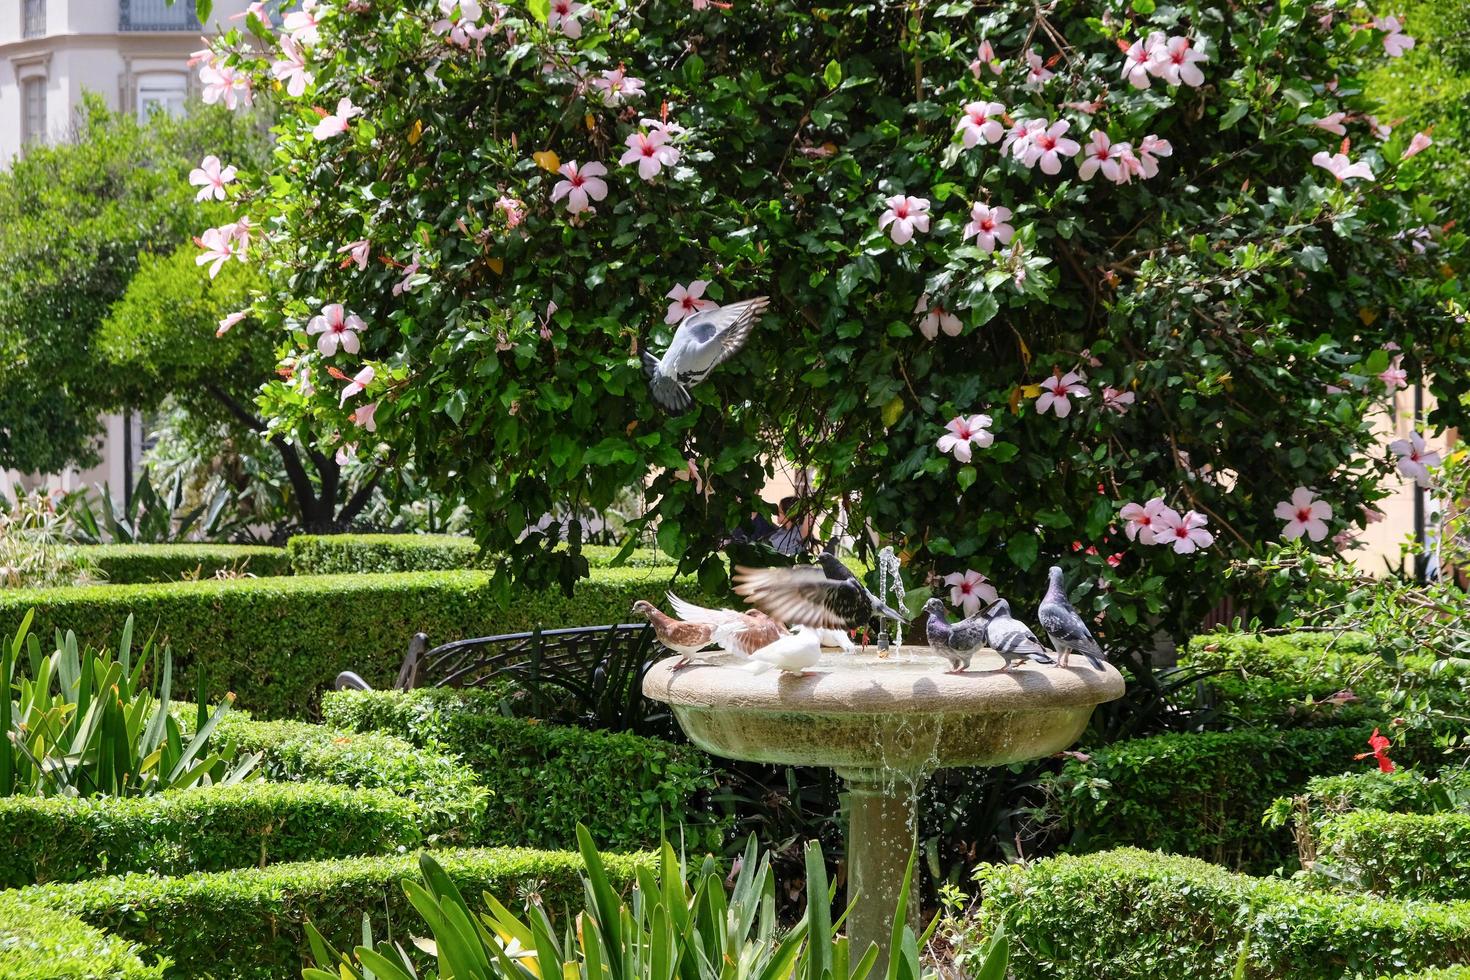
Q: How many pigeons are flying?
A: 2